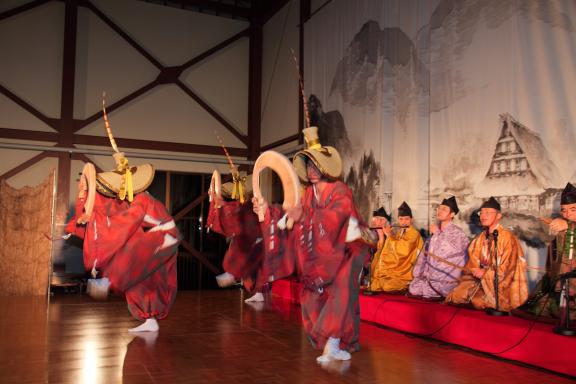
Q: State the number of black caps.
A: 5